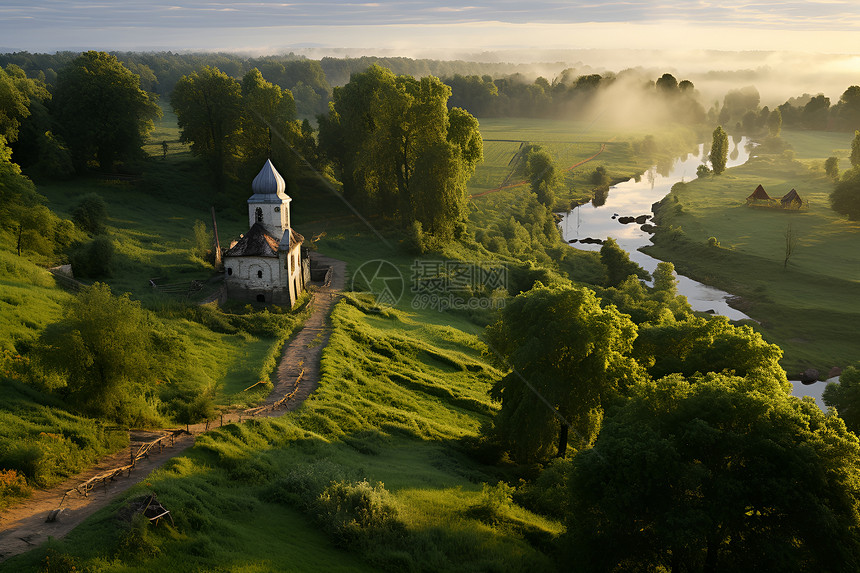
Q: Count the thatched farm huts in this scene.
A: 2